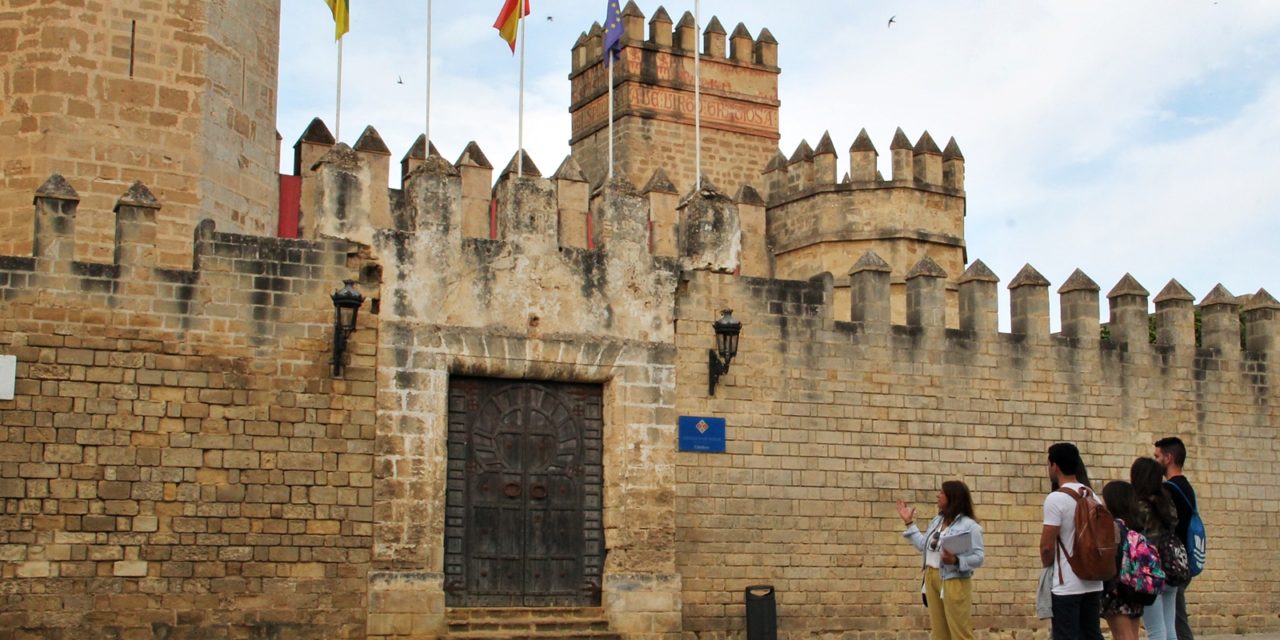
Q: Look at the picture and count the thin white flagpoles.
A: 5